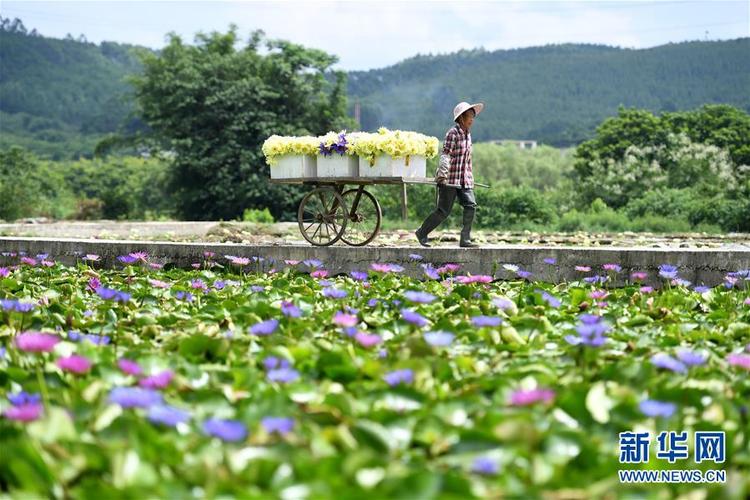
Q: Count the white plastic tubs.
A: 3